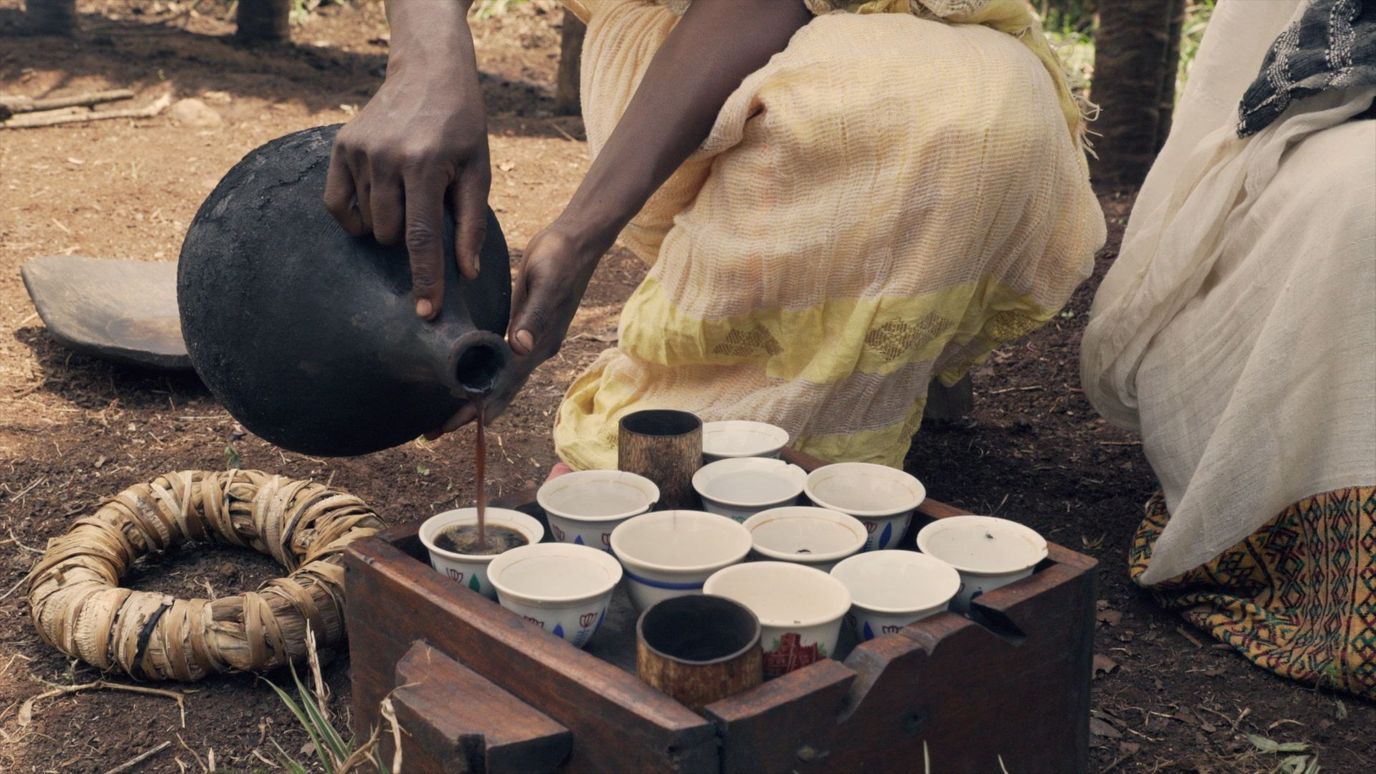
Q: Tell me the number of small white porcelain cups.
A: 11